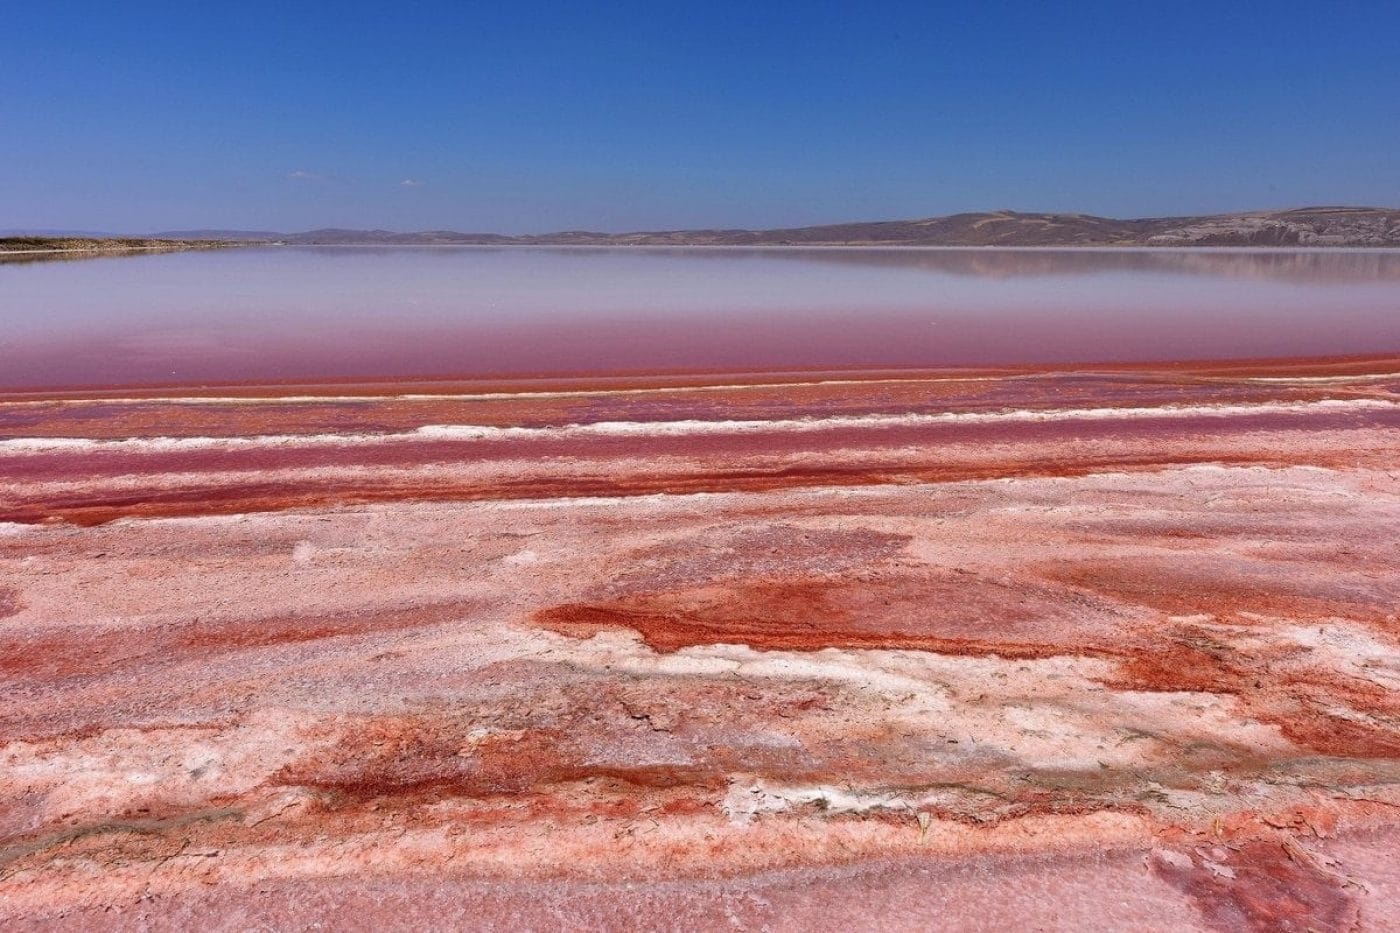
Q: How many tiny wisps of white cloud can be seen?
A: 2